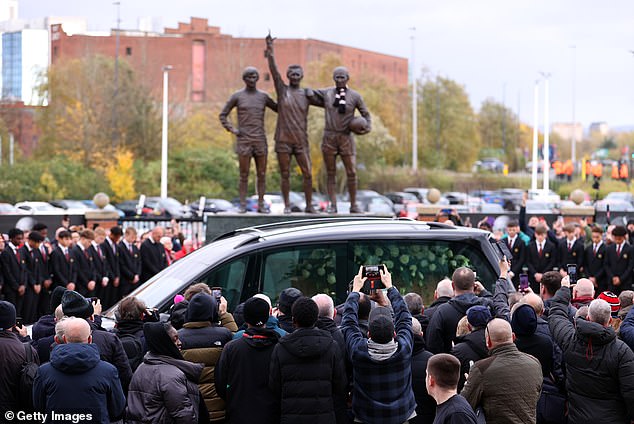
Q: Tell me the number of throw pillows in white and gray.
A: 0